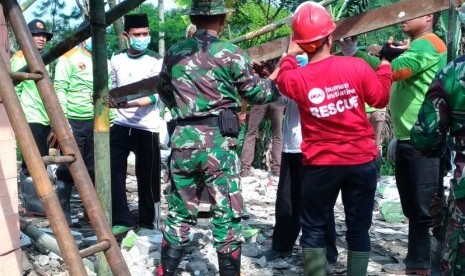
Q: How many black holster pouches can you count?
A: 1